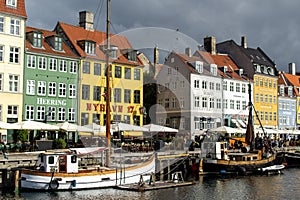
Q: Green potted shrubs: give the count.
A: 2